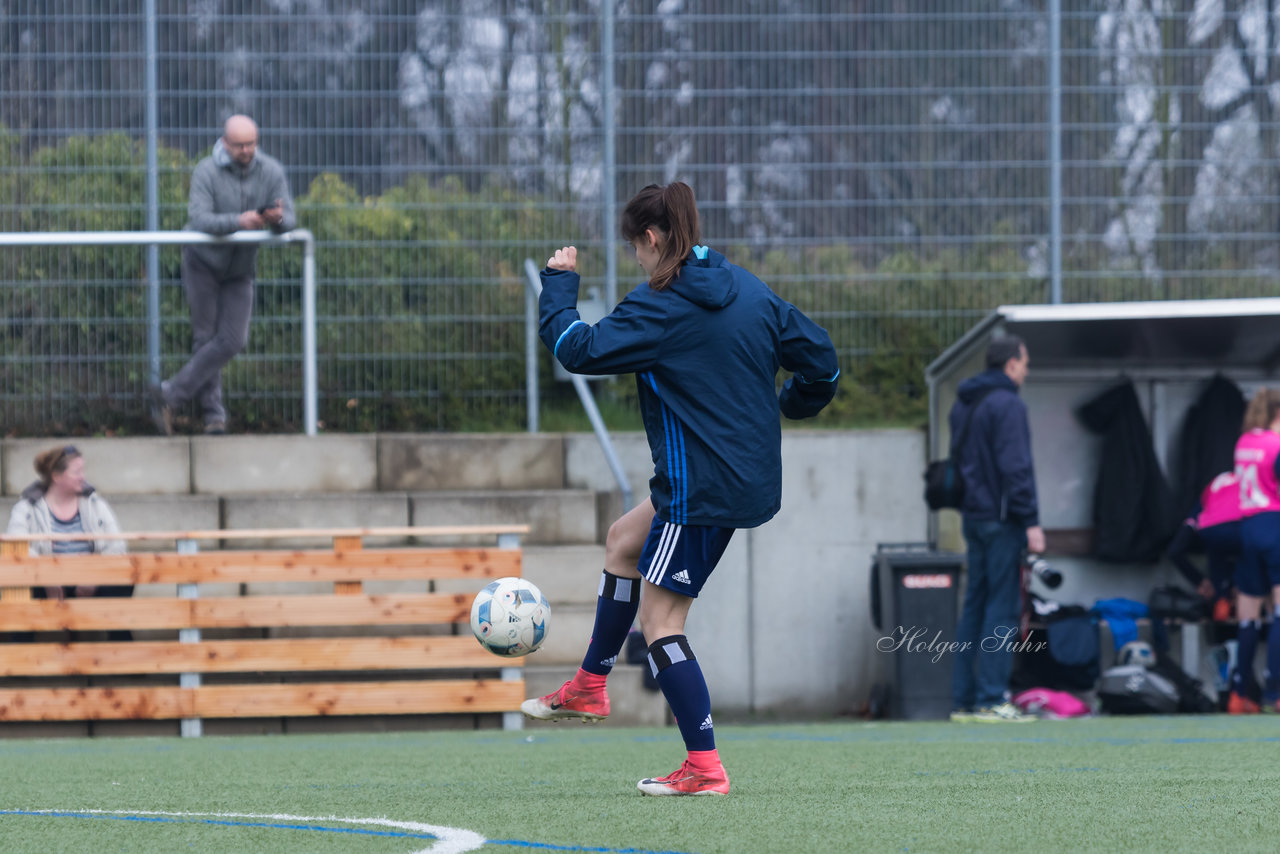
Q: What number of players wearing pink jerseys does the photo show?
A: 2